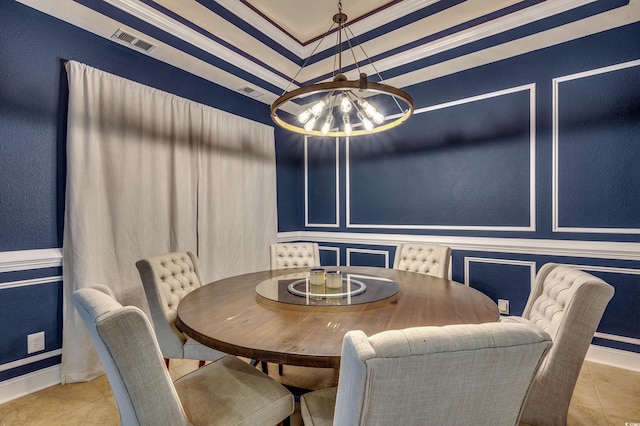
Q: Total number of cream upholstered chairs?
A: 6